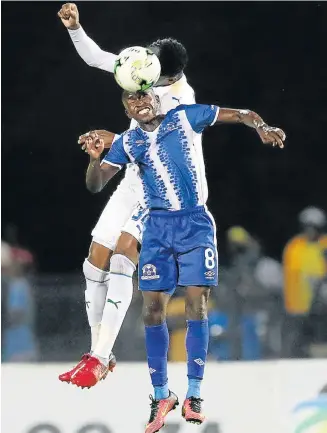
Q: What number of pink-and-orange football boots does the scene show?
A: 2